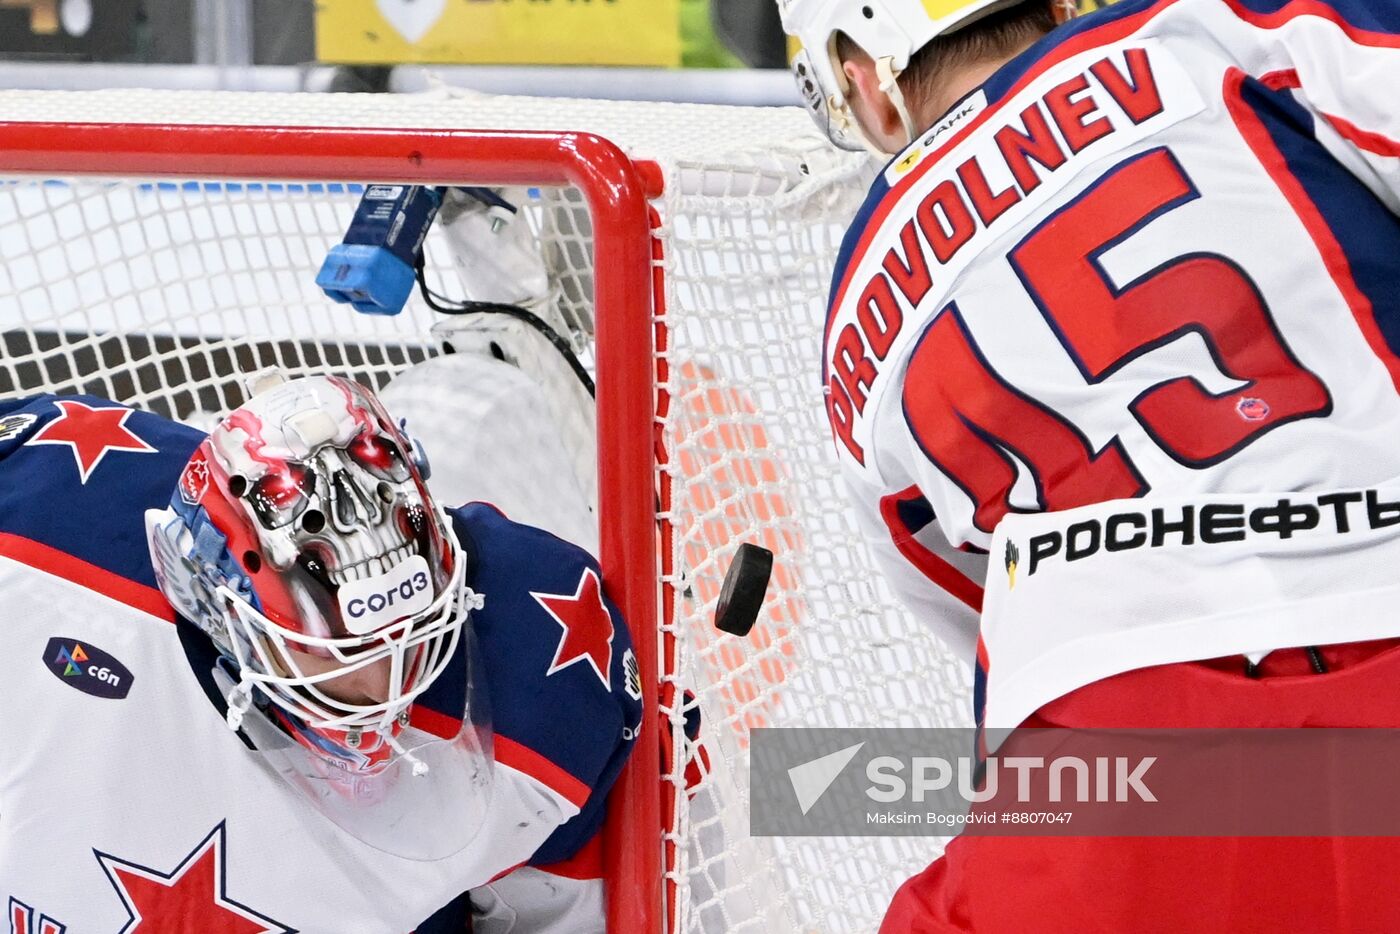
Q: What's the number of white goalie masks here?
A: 1